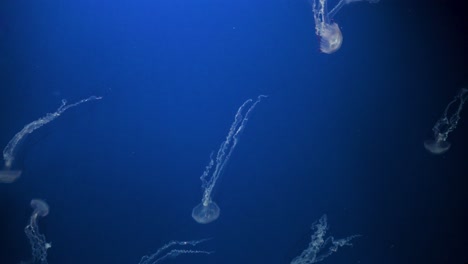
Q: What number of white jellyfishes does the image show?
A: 7